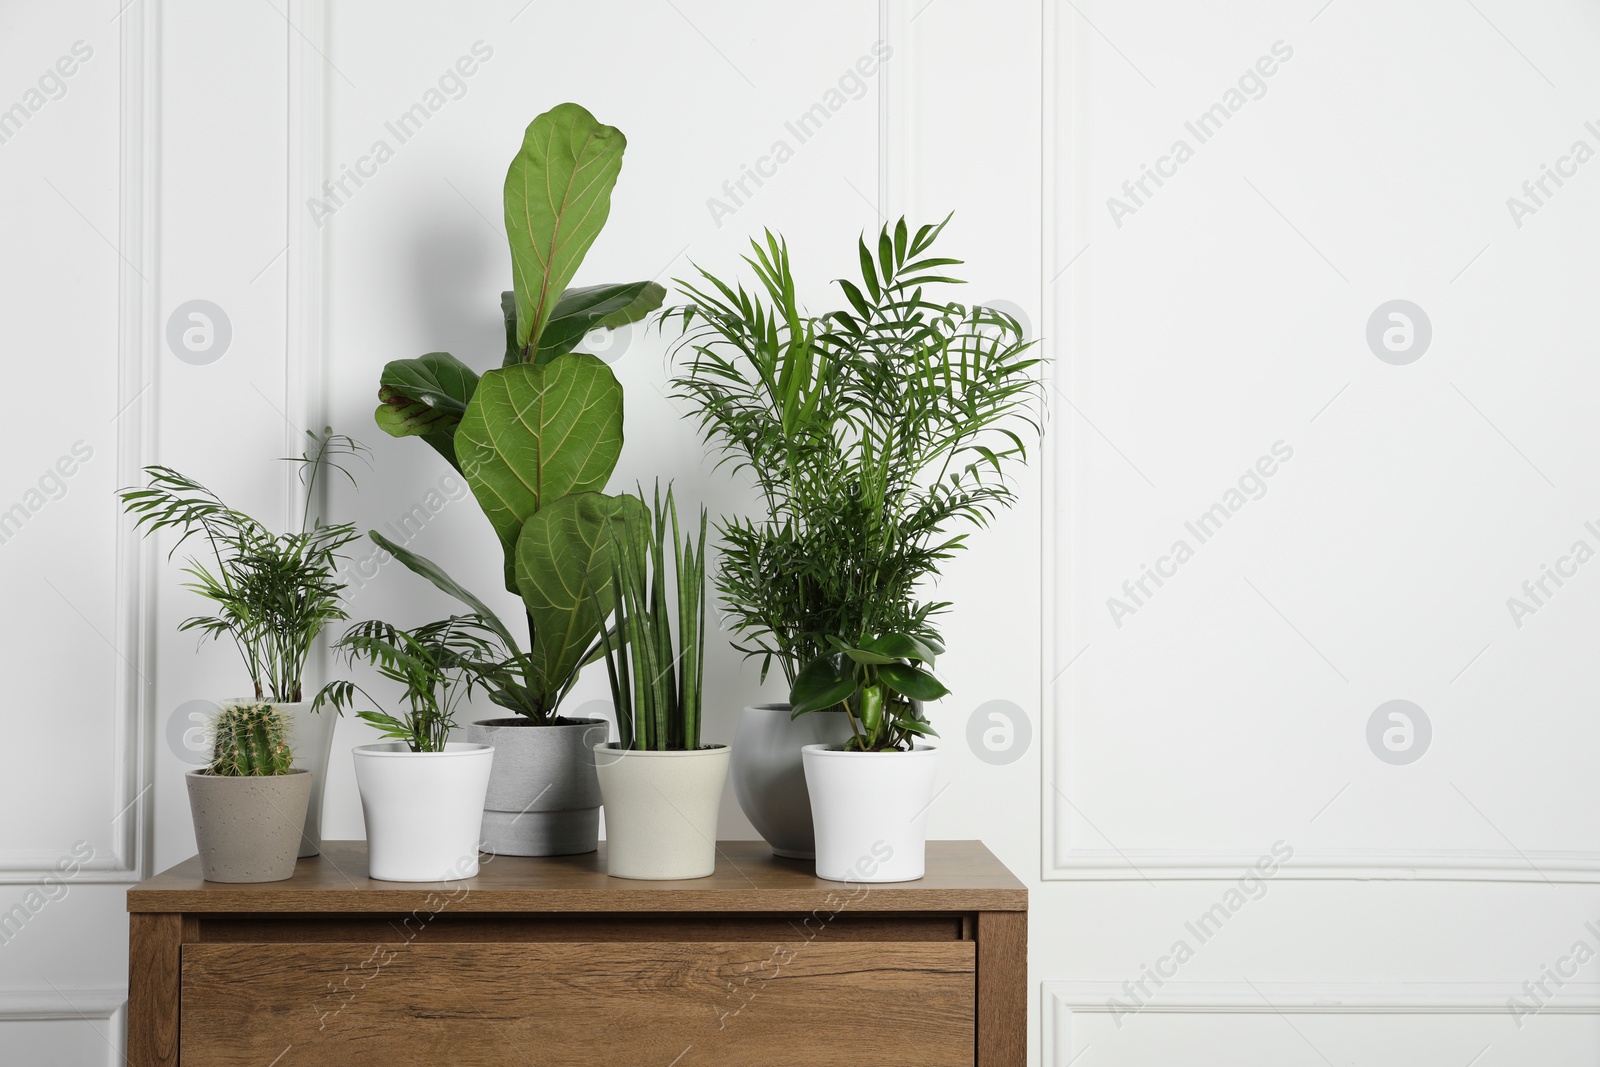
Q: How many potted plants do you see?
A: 7